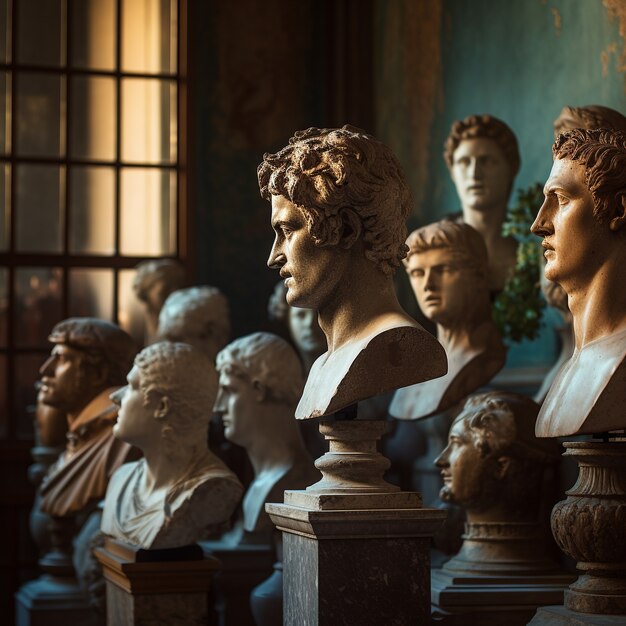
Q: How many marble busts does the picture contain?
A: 12